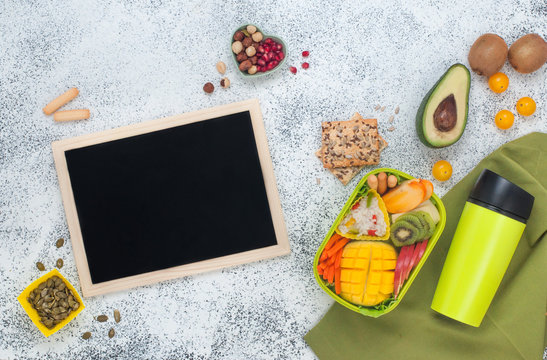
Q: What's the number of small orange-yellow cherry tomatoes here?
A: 4